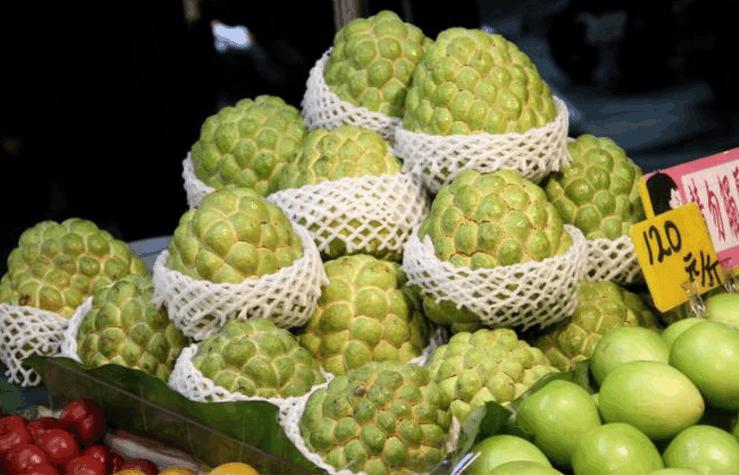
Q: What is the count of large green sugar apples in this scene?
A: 14